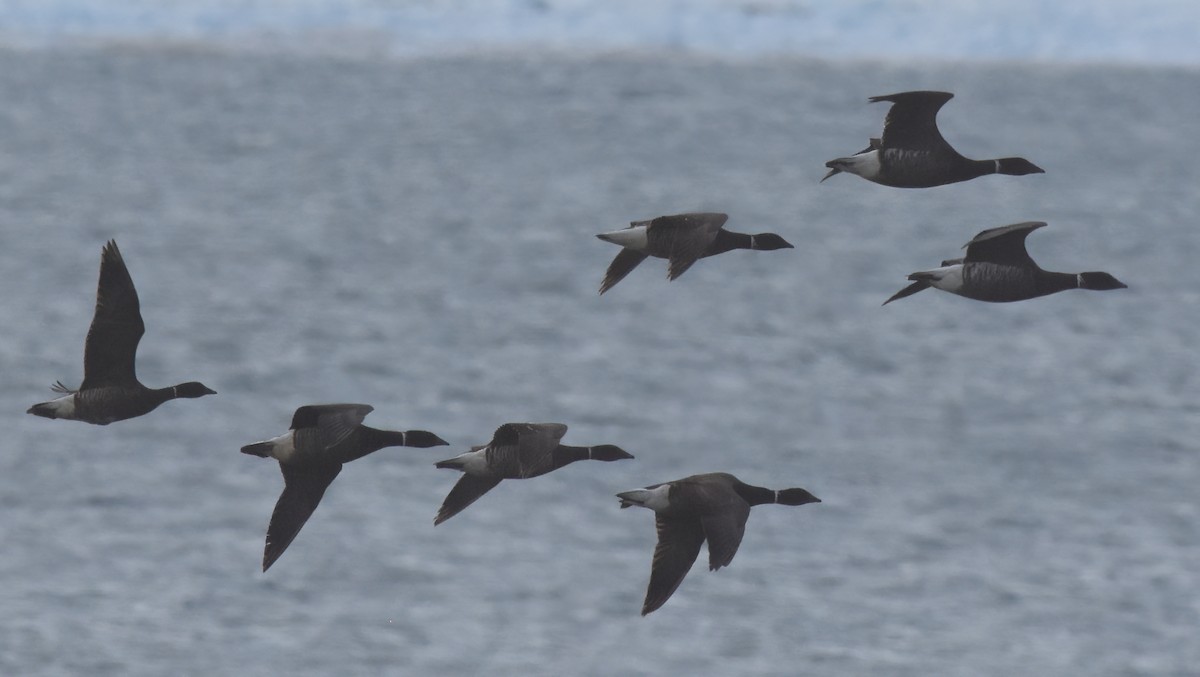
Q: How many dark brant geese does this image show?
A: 7